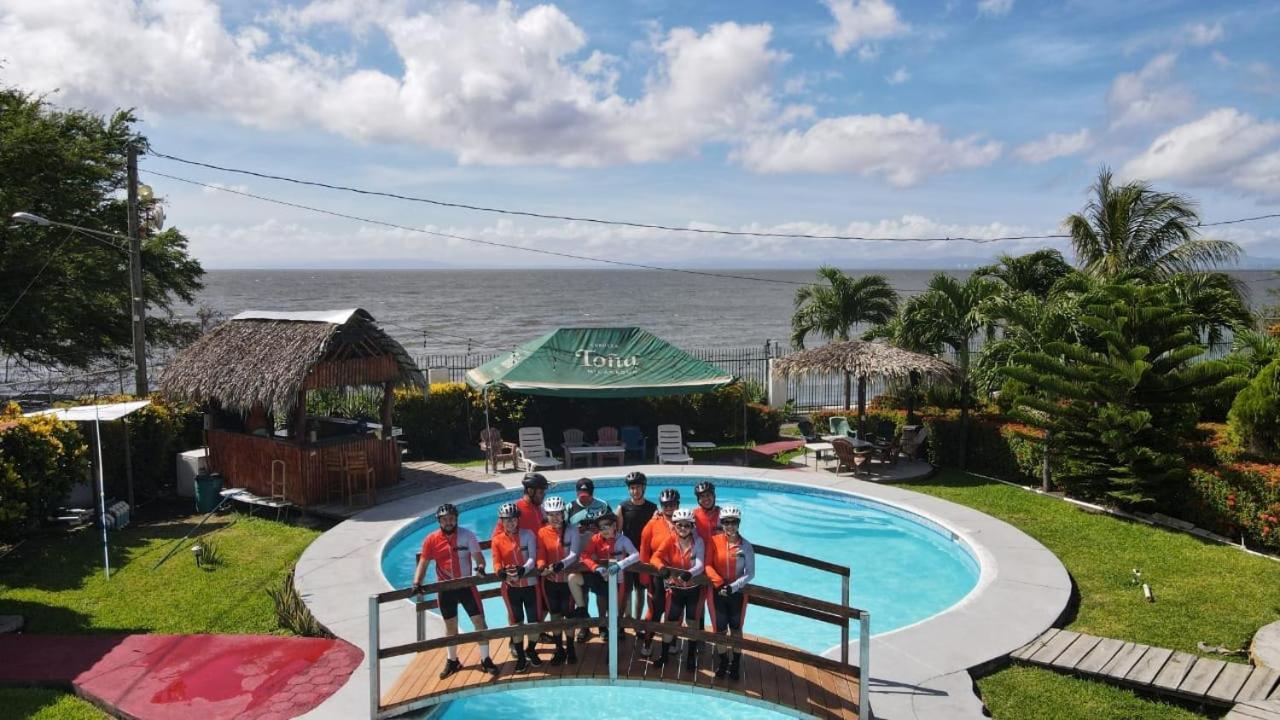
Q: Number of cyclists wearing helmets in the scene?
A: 10